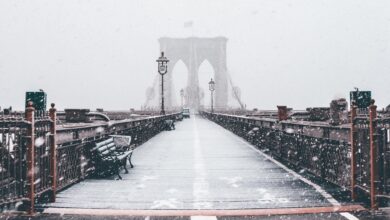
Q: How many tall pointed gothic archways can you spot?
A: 2